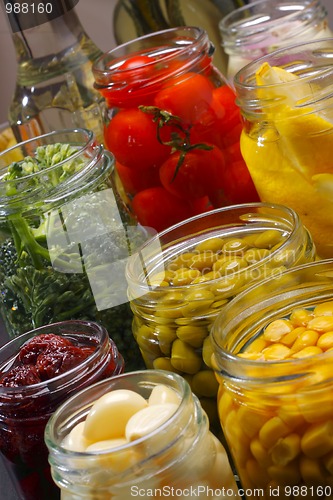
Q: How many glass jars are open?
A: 8